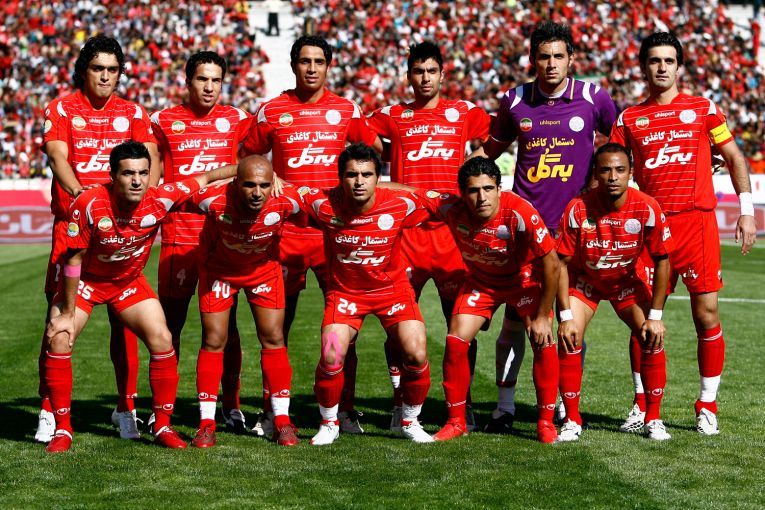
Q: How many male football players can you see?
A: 11